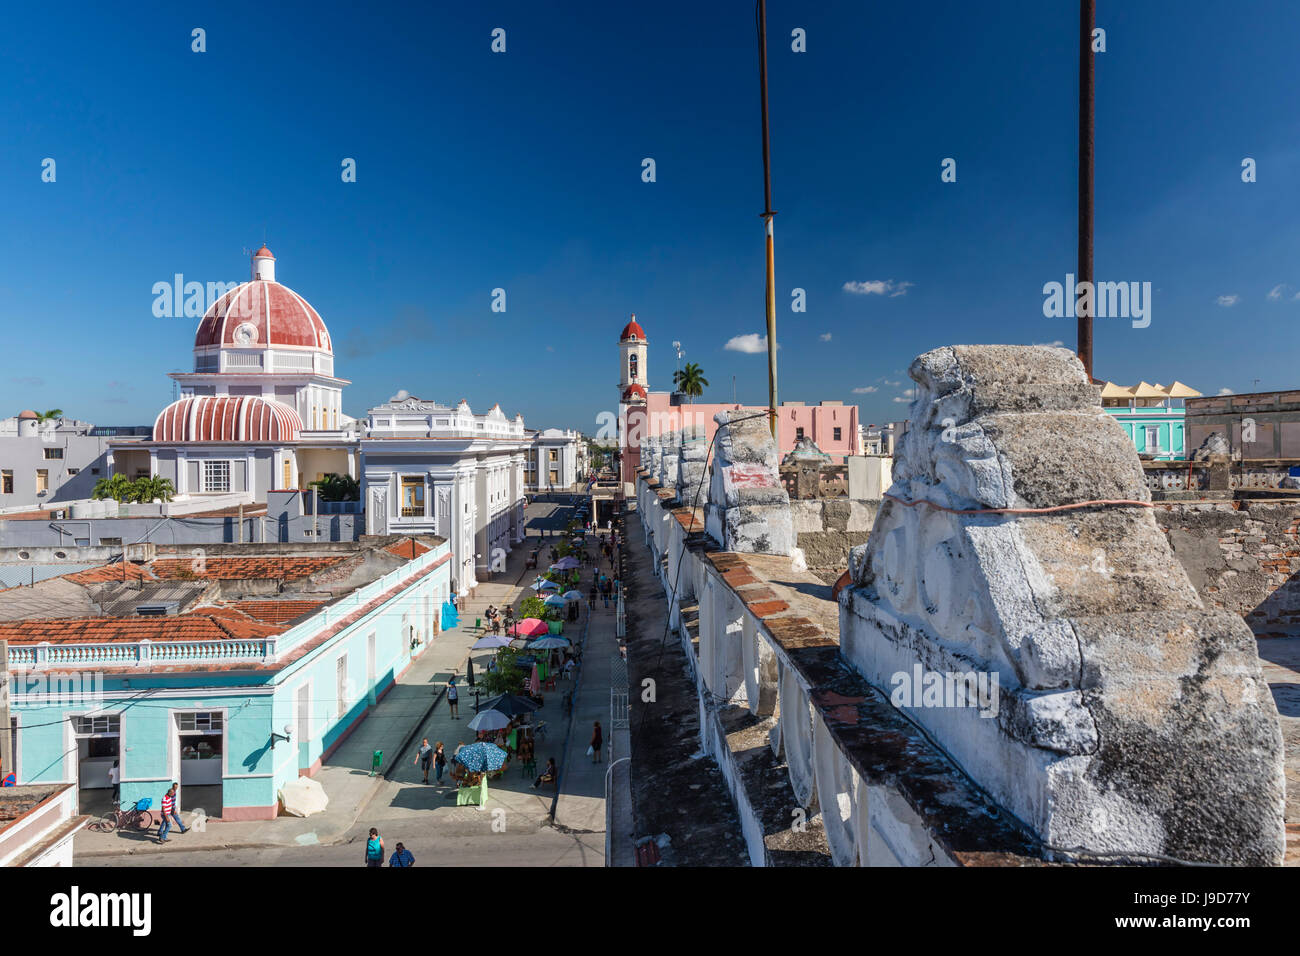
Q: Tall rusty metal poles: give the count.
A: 2